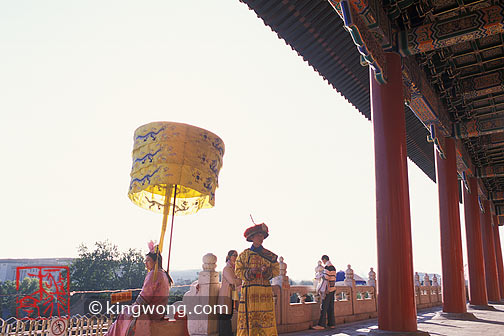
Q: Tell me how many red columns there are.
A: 5